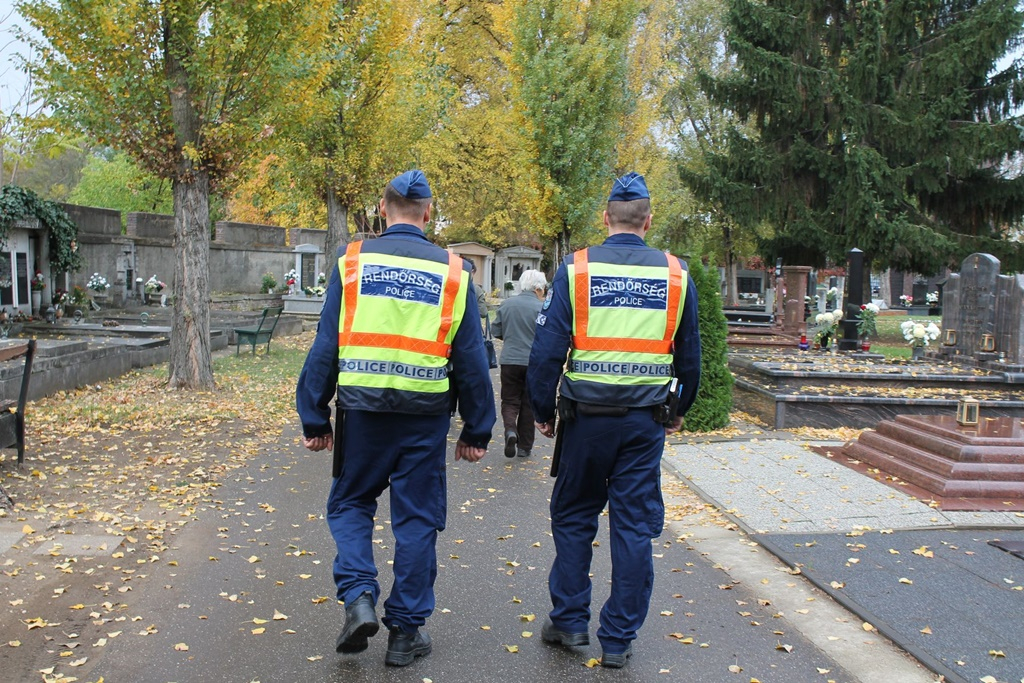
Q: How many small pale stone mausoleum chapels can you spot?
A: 2